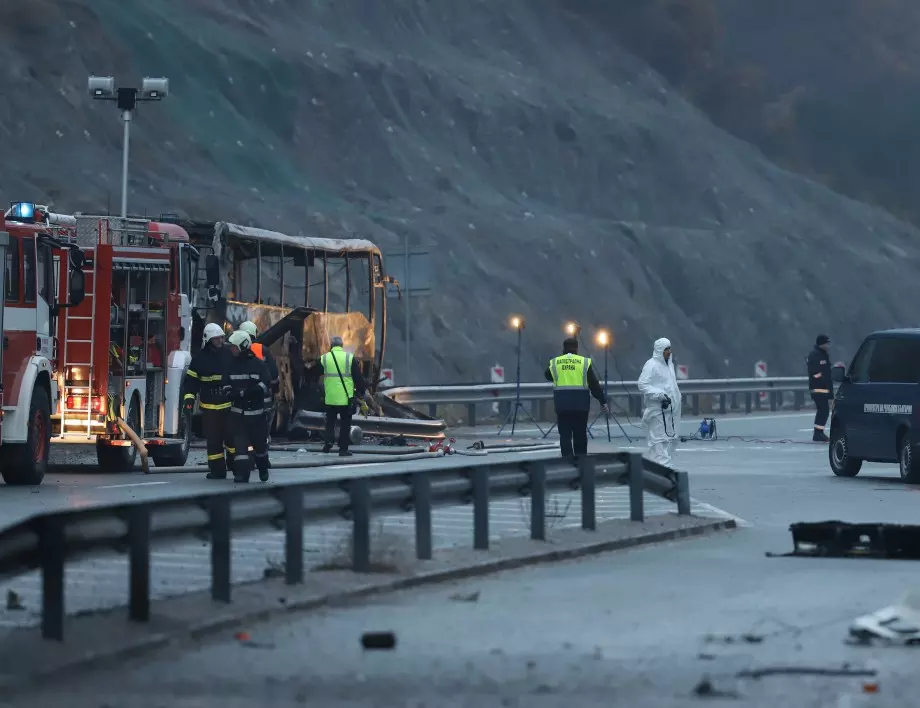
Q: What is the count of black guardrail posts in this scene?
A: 11